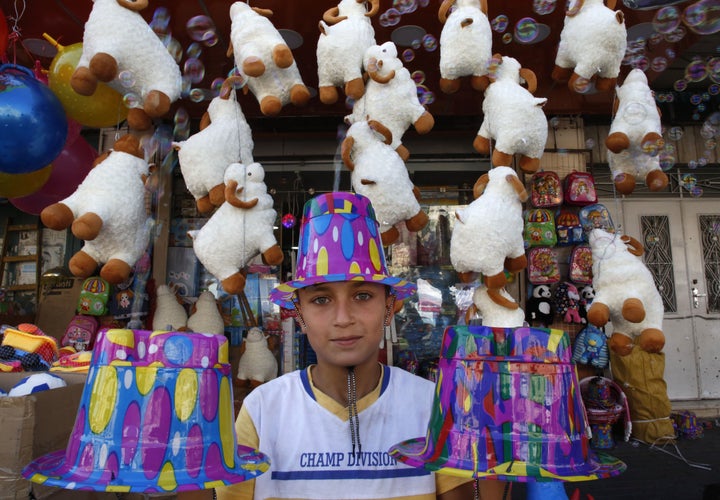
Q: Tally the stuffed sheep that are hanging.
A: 15